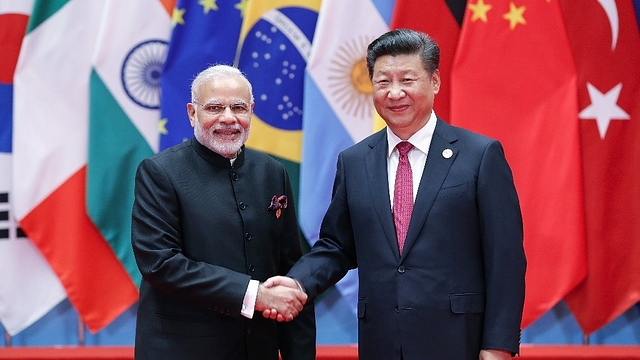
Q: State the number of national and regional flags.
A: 9